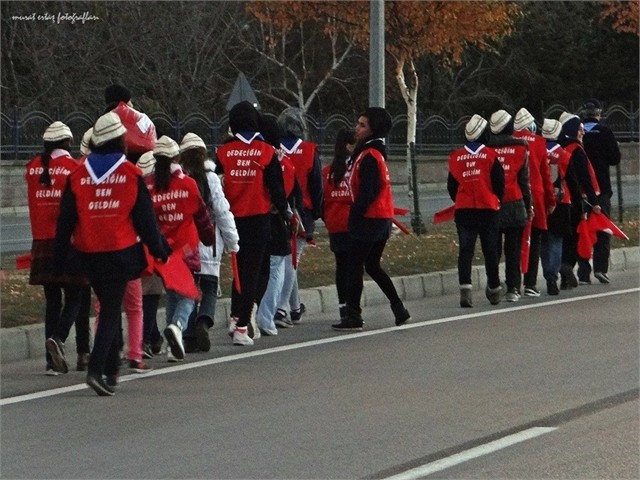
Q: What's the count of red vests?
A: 13